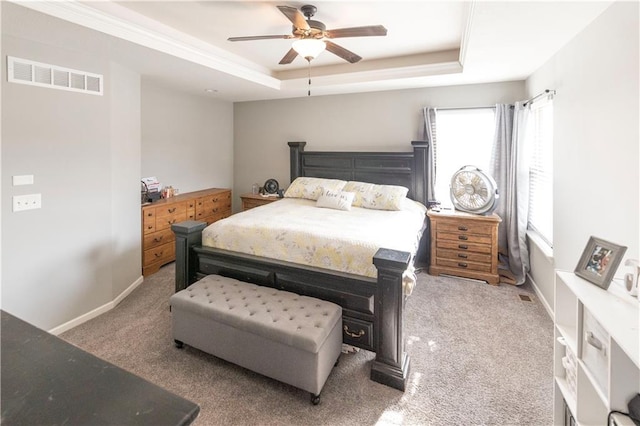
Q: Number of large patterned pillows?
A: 2